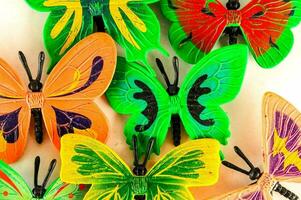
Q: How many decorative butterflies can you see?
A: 7